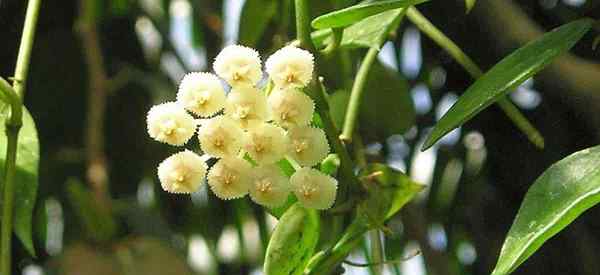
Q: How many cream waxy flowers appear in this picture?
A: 13